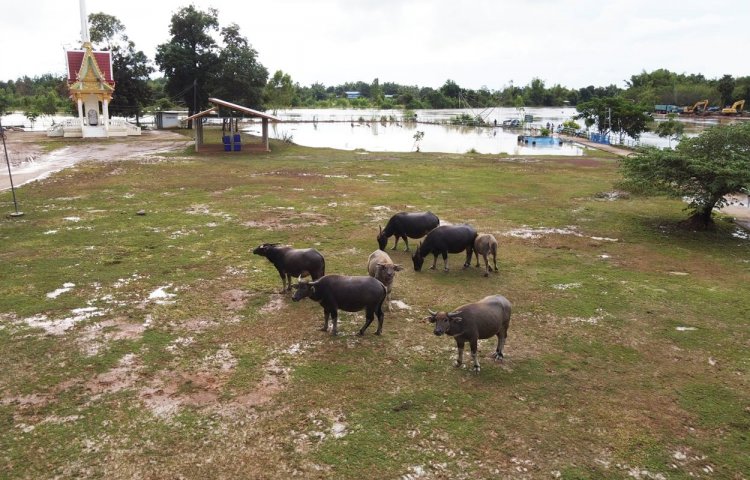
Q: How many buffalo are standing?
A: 7